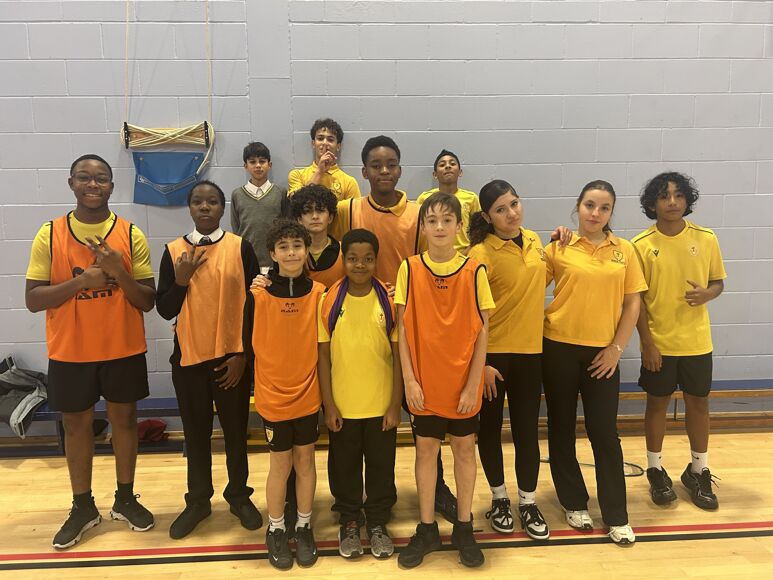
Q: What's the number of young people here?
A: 13